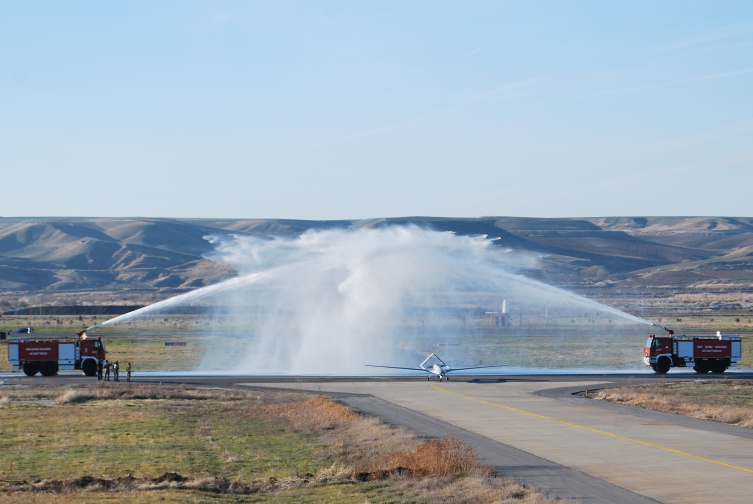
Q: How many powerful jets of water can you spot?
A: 2